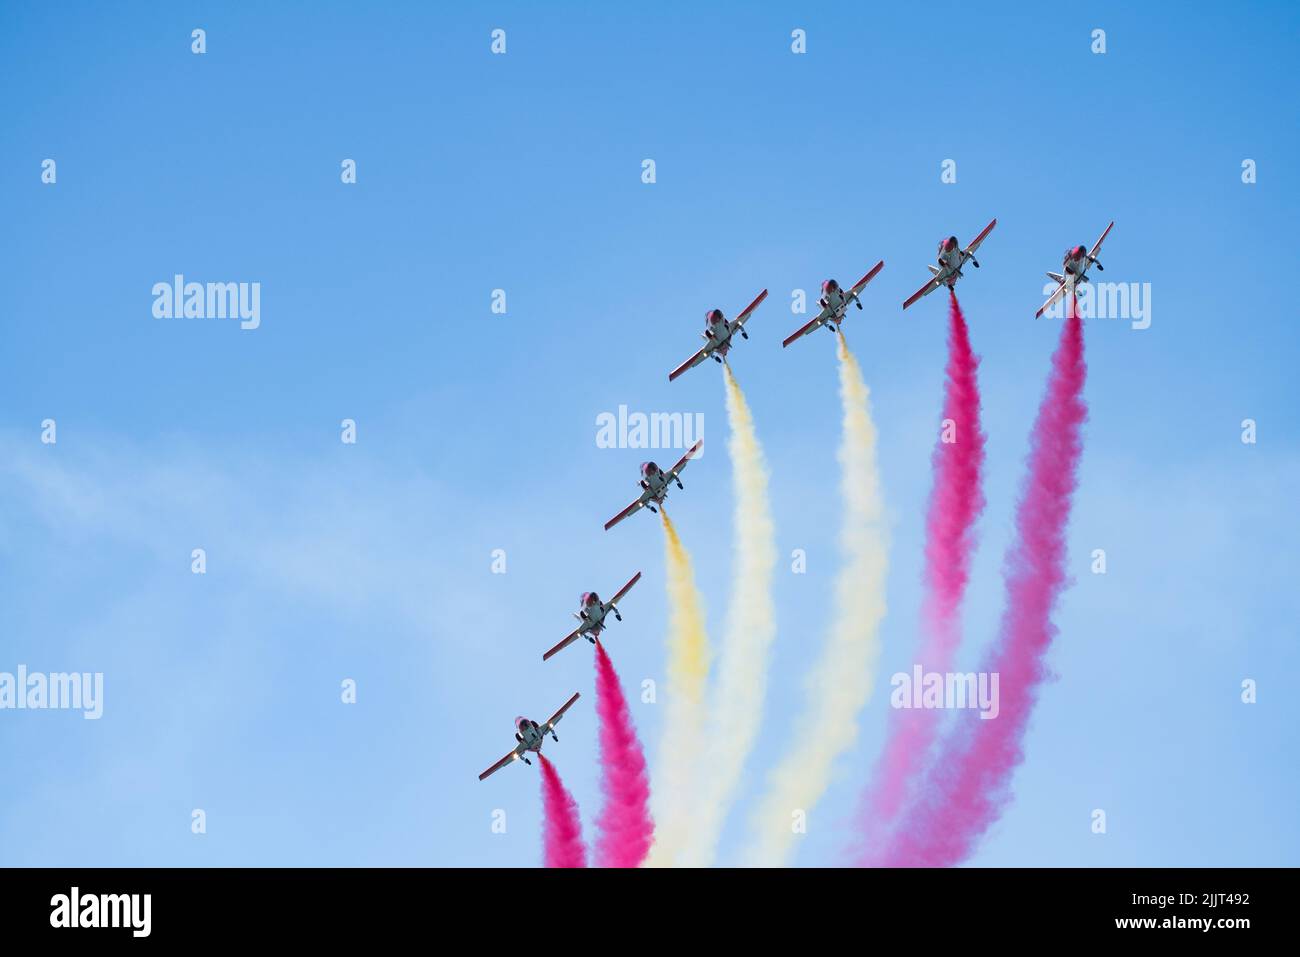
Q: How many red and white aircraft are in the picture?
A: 7